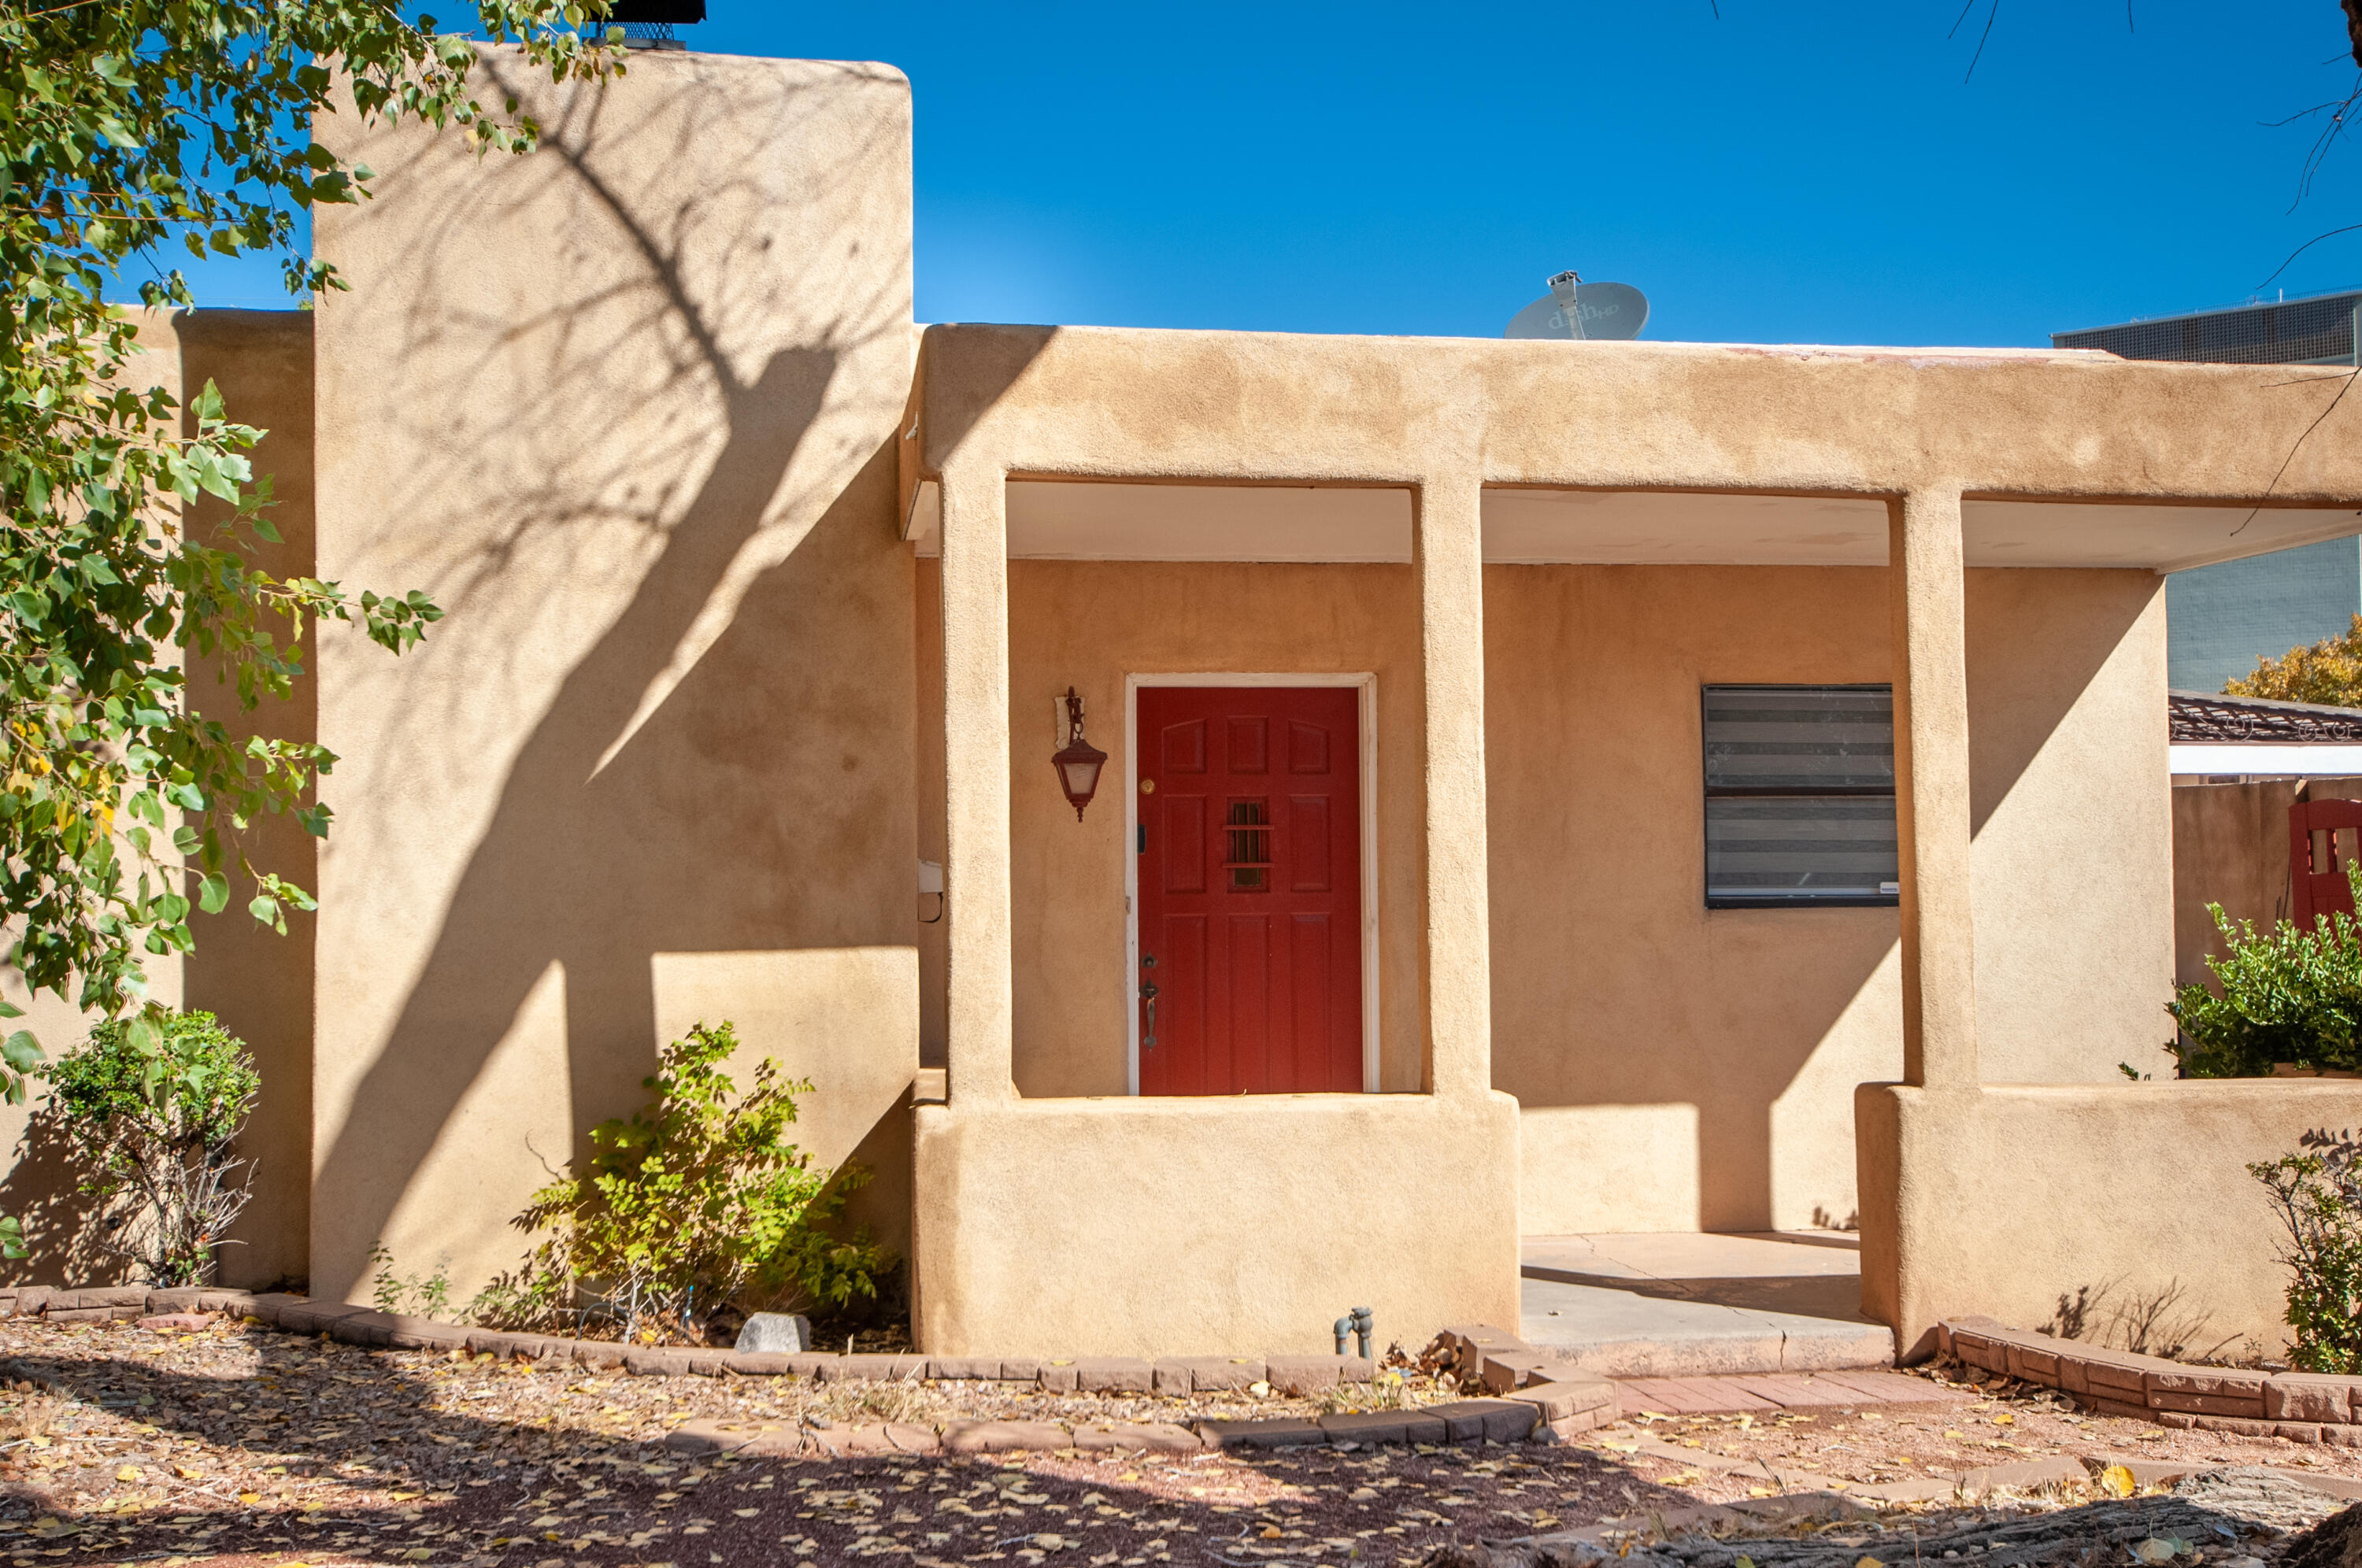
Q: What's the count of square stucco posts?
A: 3